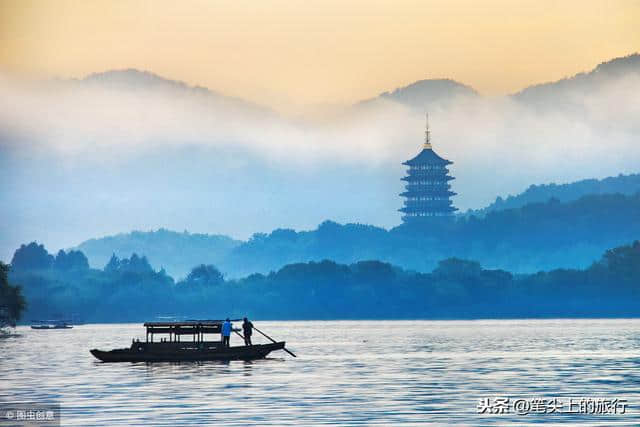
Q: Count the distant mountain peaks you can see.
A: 3